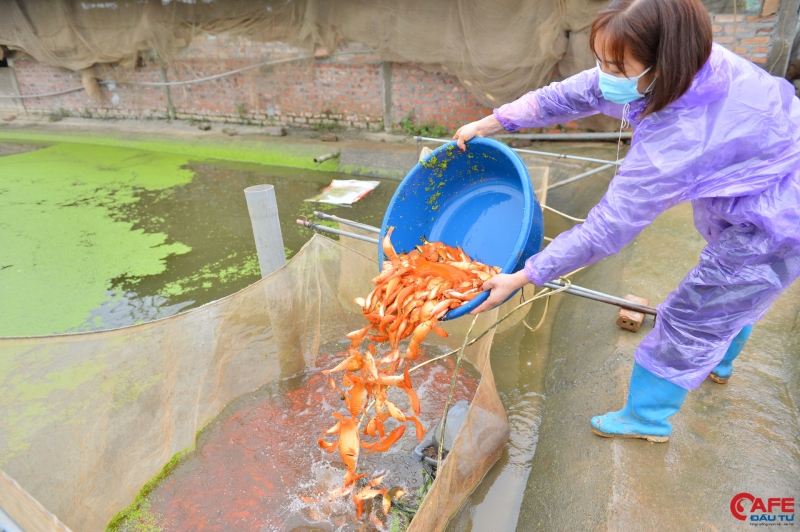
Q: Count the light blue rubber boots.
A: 2